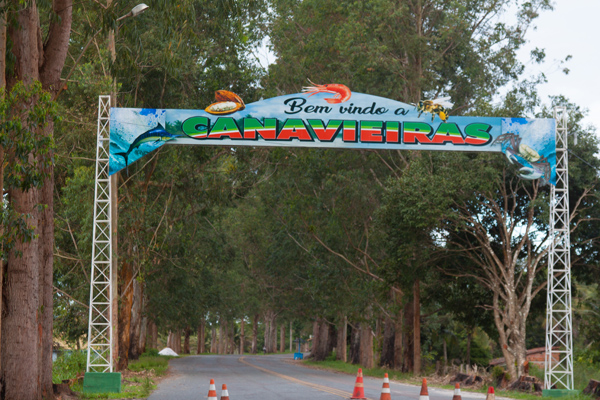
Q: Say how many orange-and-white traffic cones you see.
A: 7